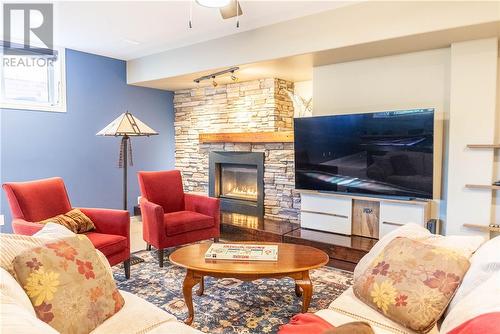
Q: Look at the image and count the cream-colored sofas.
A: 2